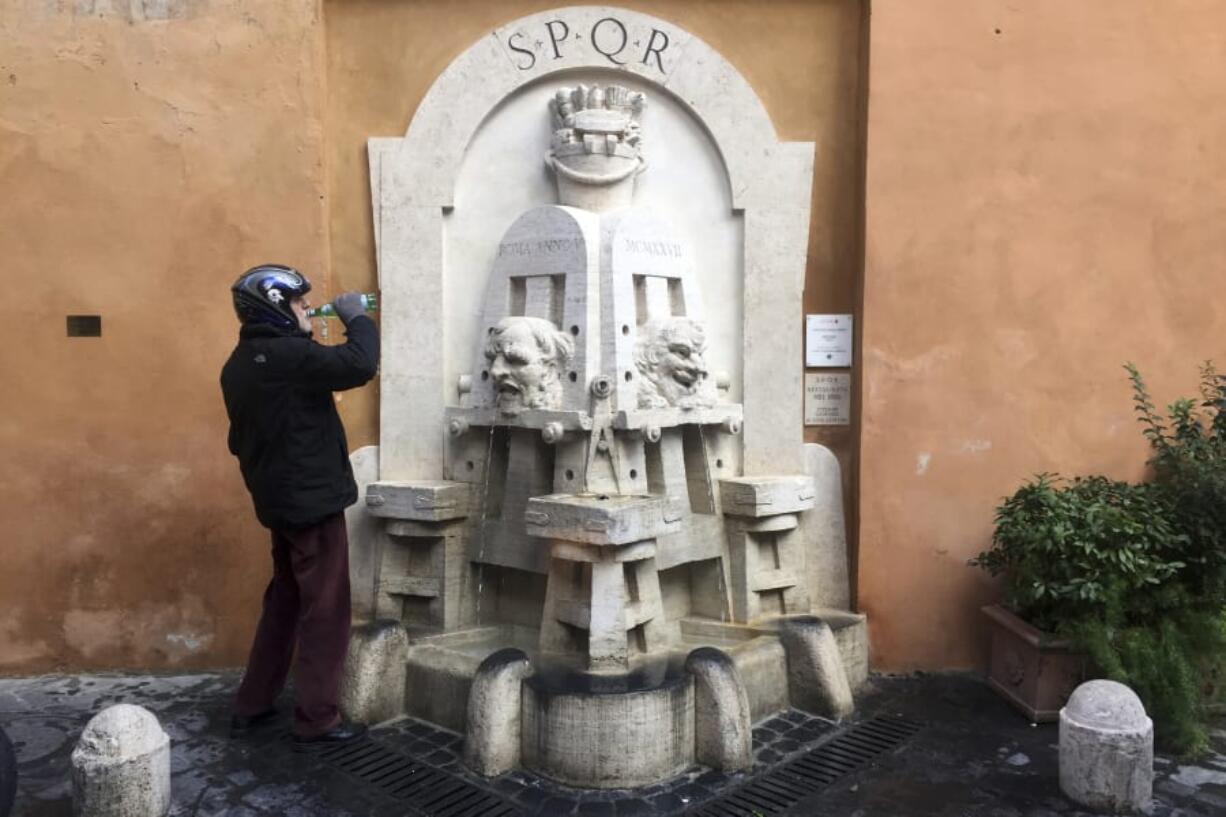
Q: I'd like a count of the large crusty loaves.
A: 0